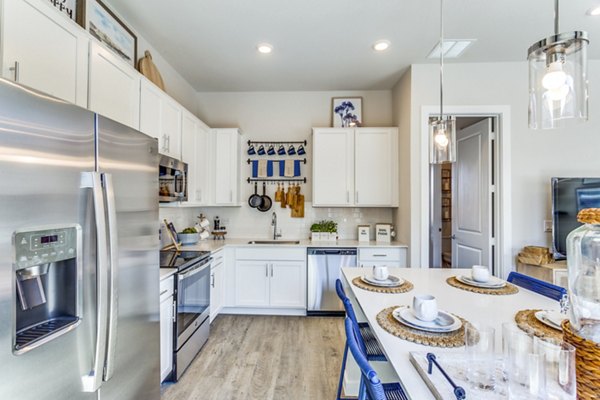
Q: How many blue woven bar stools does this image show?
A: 3